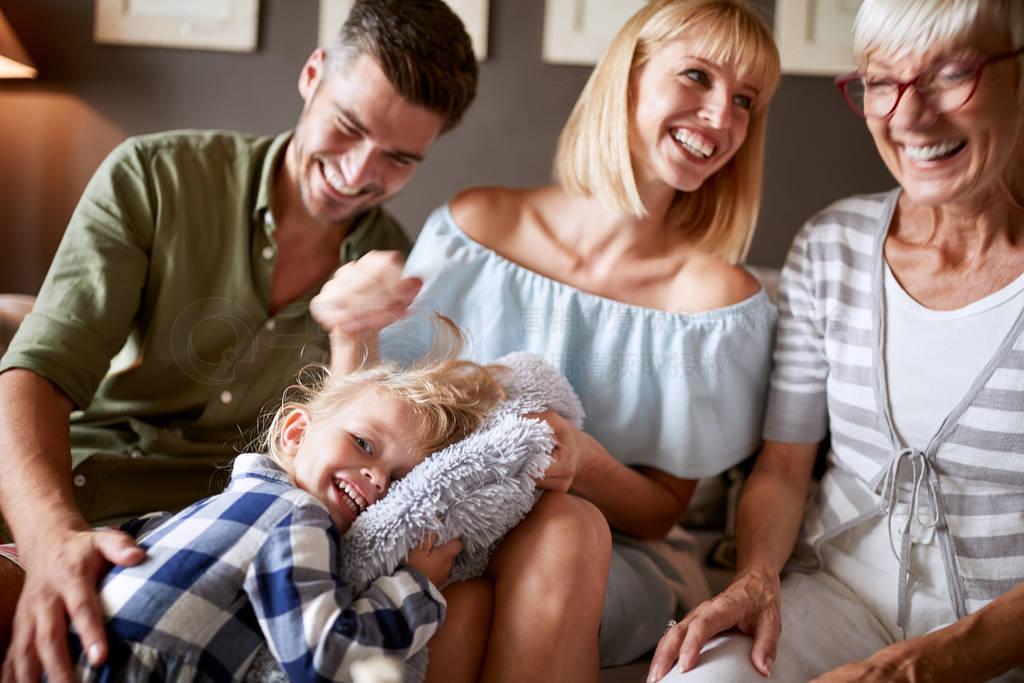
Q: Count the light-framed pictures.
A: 4